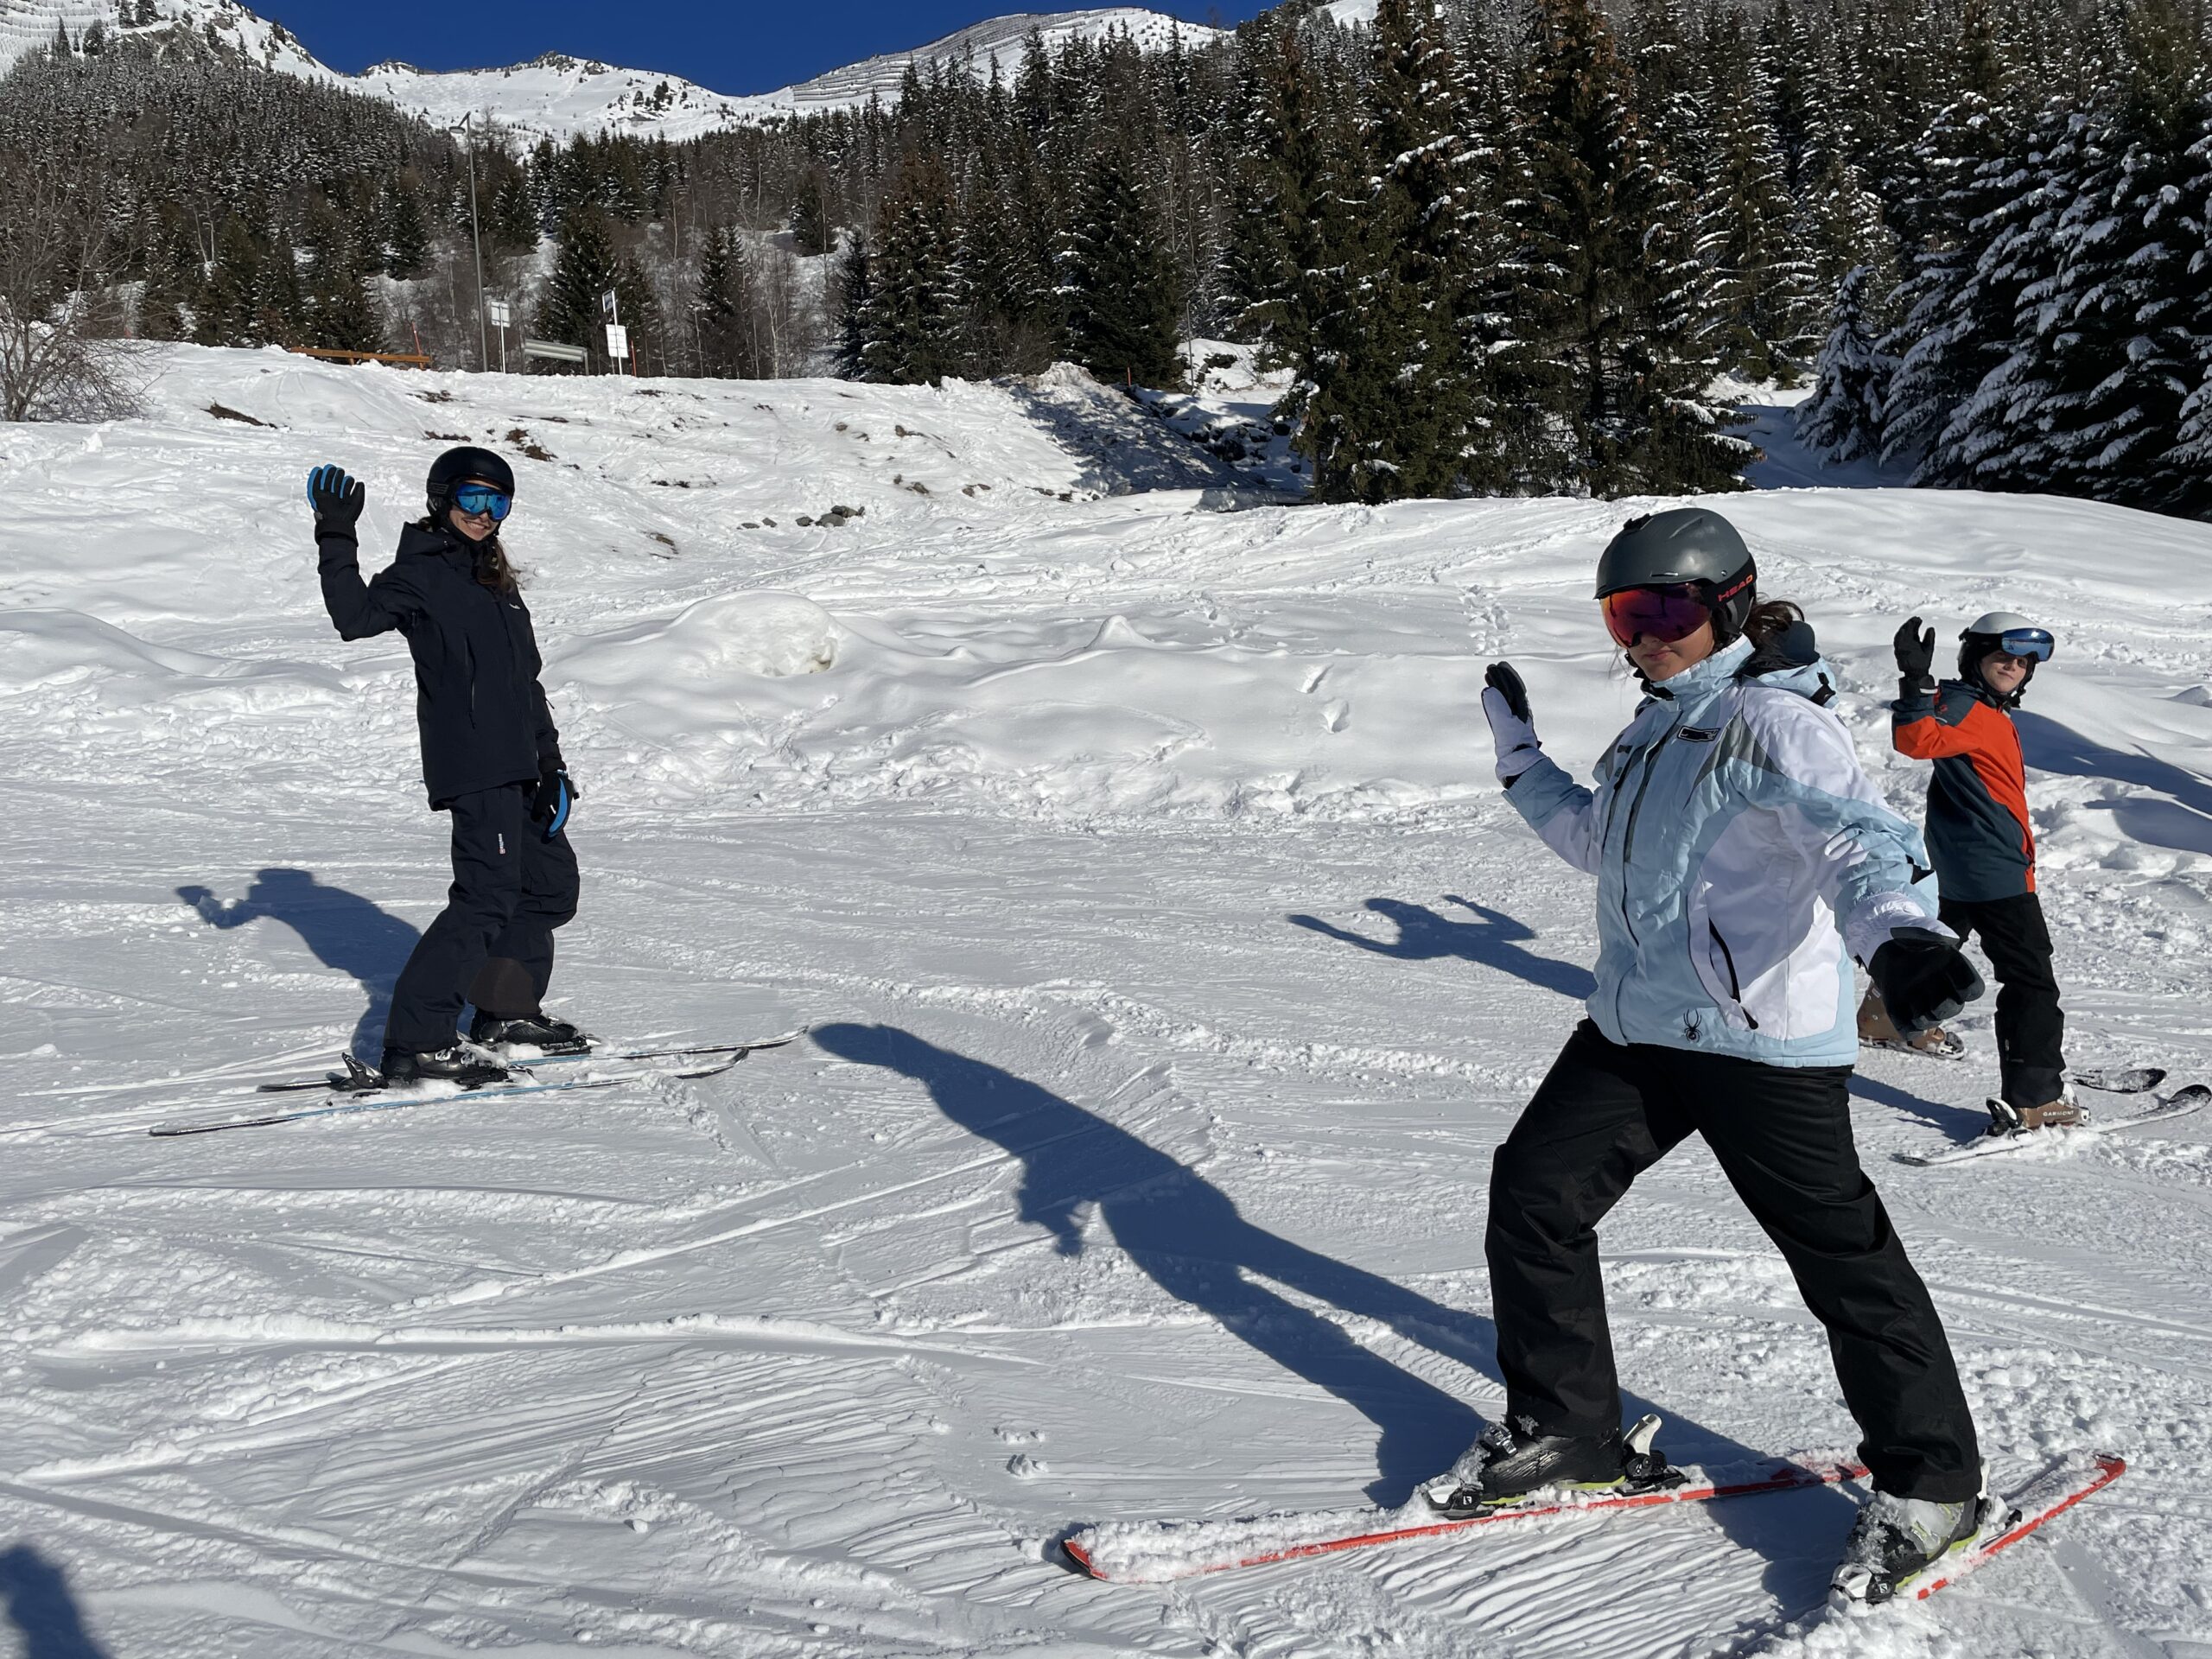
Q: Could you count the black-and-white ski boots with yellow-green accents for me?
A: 2